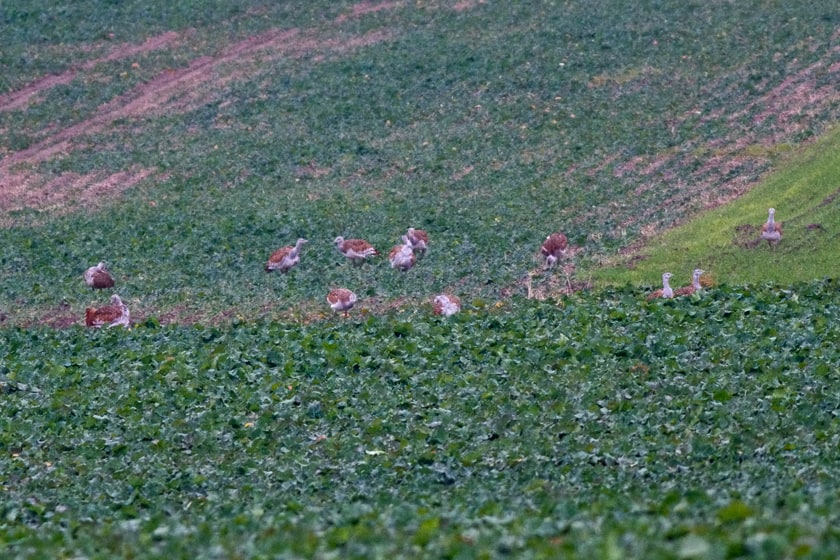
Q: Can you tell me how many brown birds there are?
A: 12